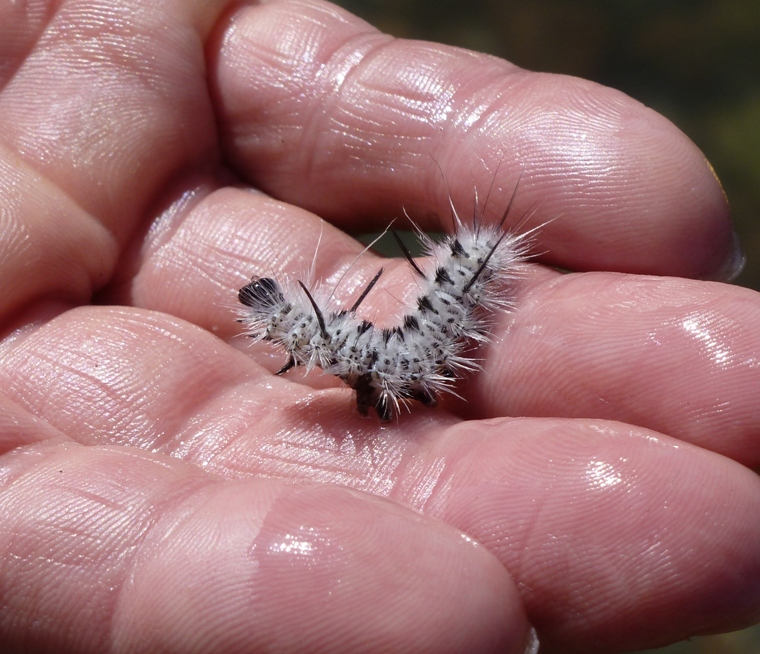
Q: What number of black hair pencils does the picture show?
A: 4